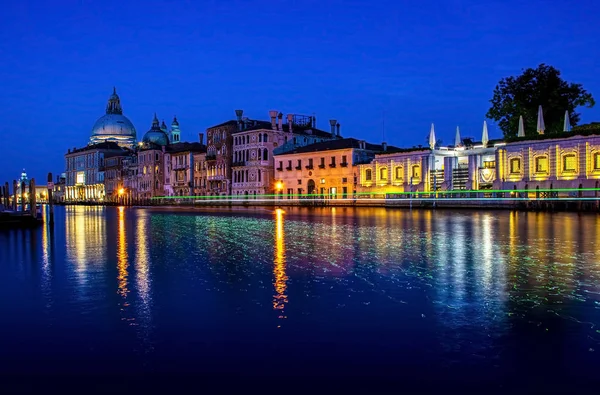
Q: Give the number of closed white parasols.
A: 6